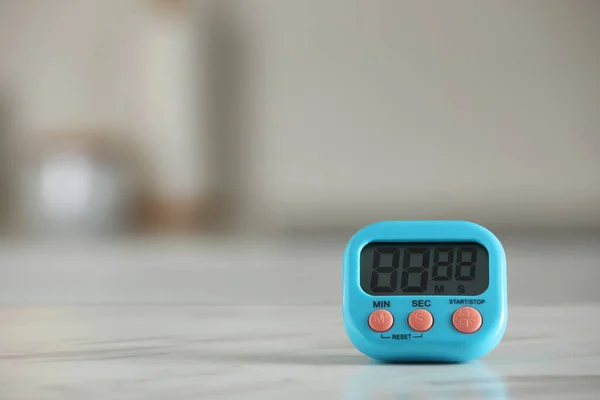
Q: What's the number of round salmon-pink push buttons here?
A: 3